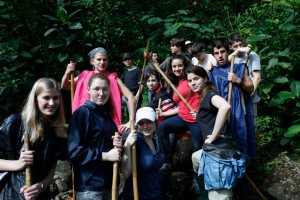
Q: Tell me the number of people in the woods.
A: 14